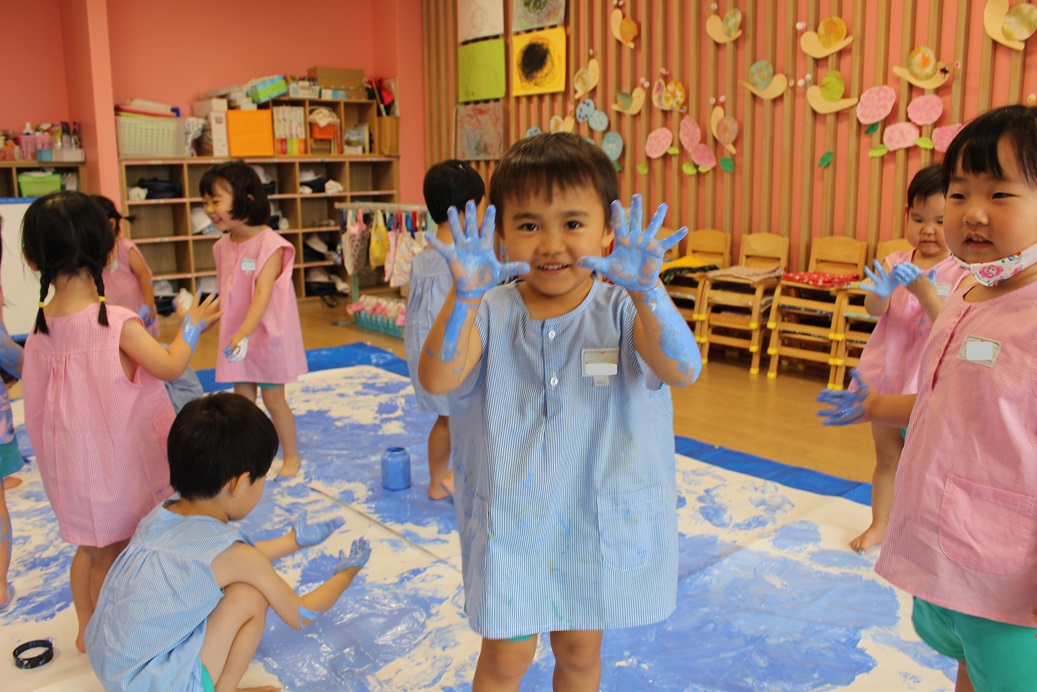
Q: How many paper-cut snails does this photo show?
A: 12